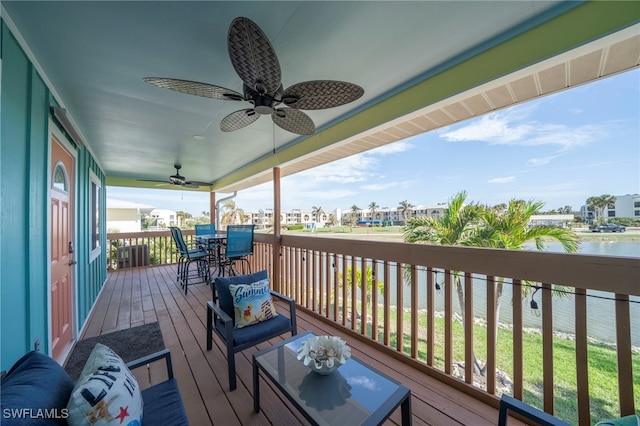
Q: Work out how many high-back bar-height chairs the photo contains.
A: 4